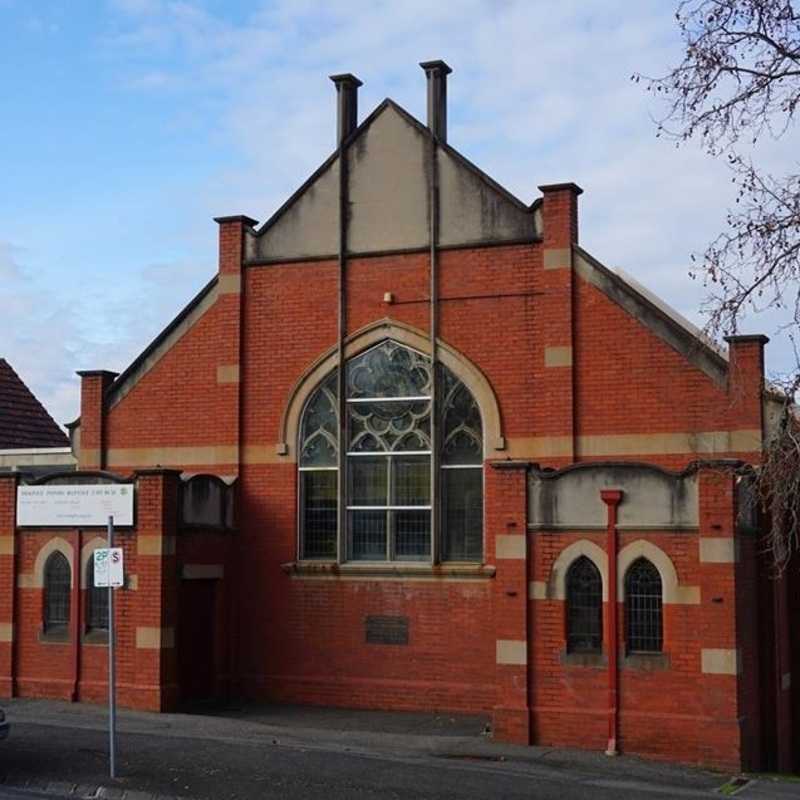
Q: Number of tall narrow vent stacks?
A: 2